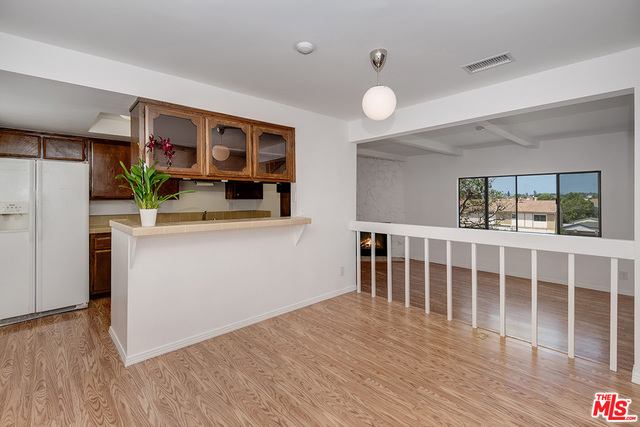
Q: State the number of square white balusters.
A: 11